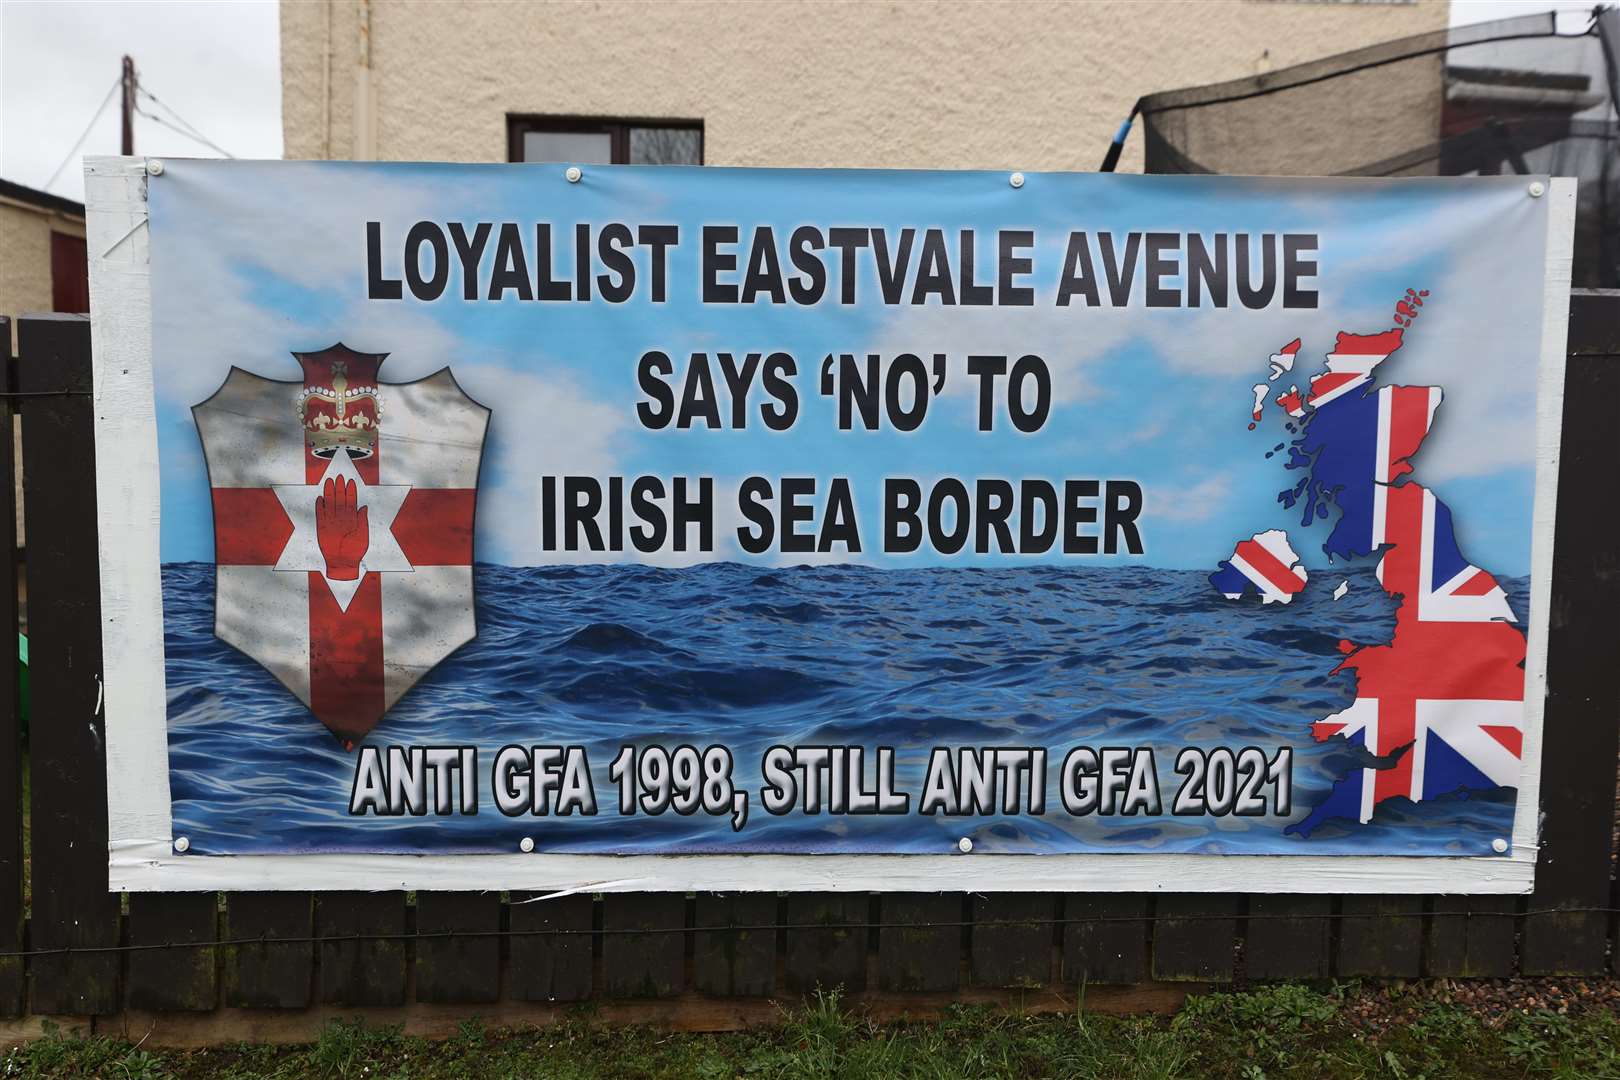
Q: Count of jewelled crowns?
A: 1